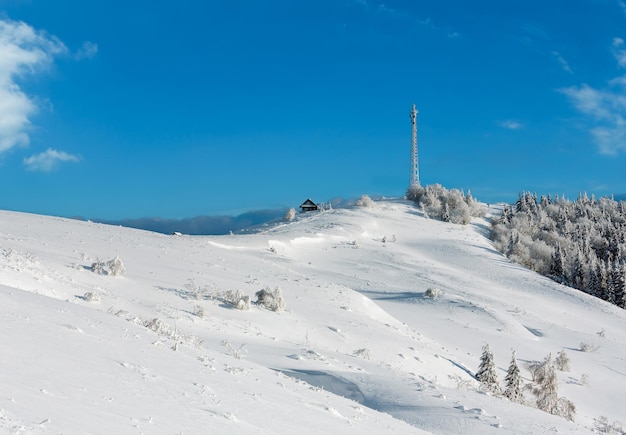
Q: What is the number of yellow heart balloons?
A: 0